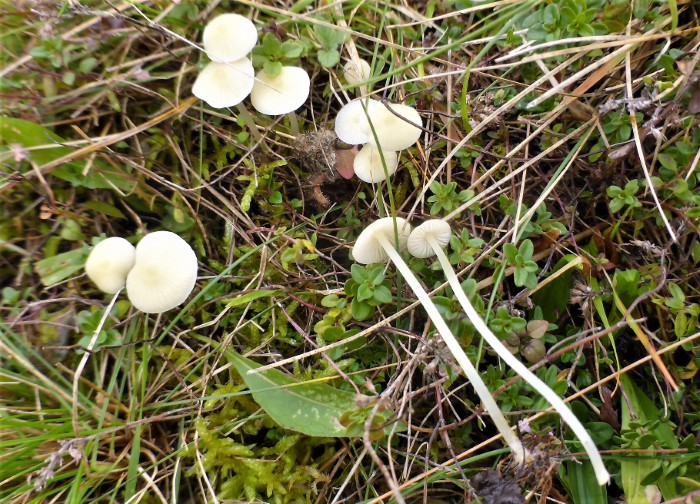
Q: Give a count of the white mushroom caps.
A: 11